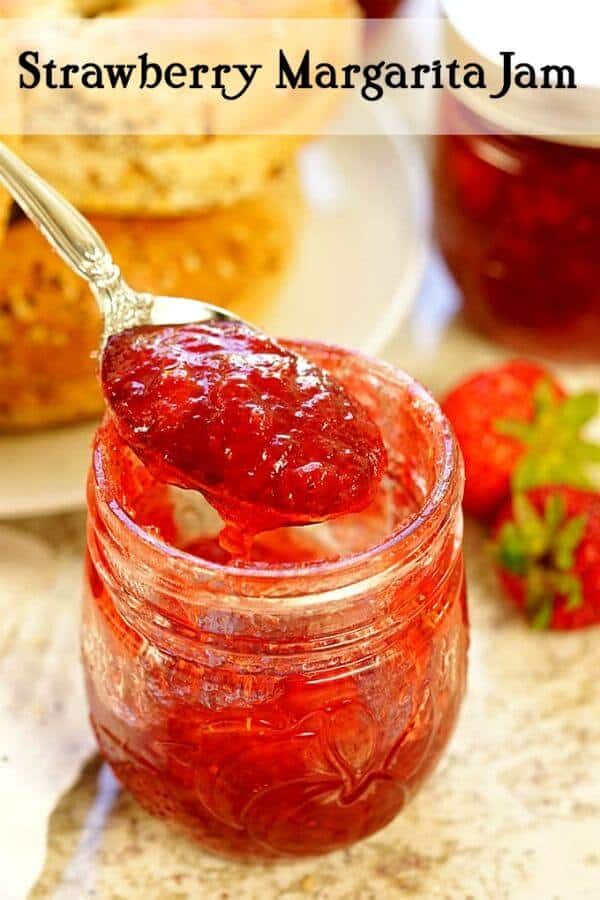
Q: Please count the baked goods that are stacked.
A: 2